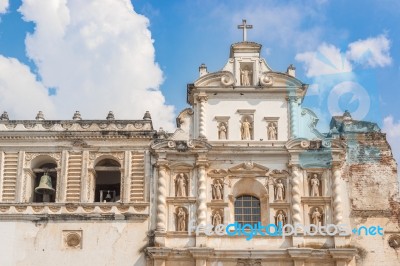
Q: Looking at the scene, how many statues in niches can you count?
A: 12